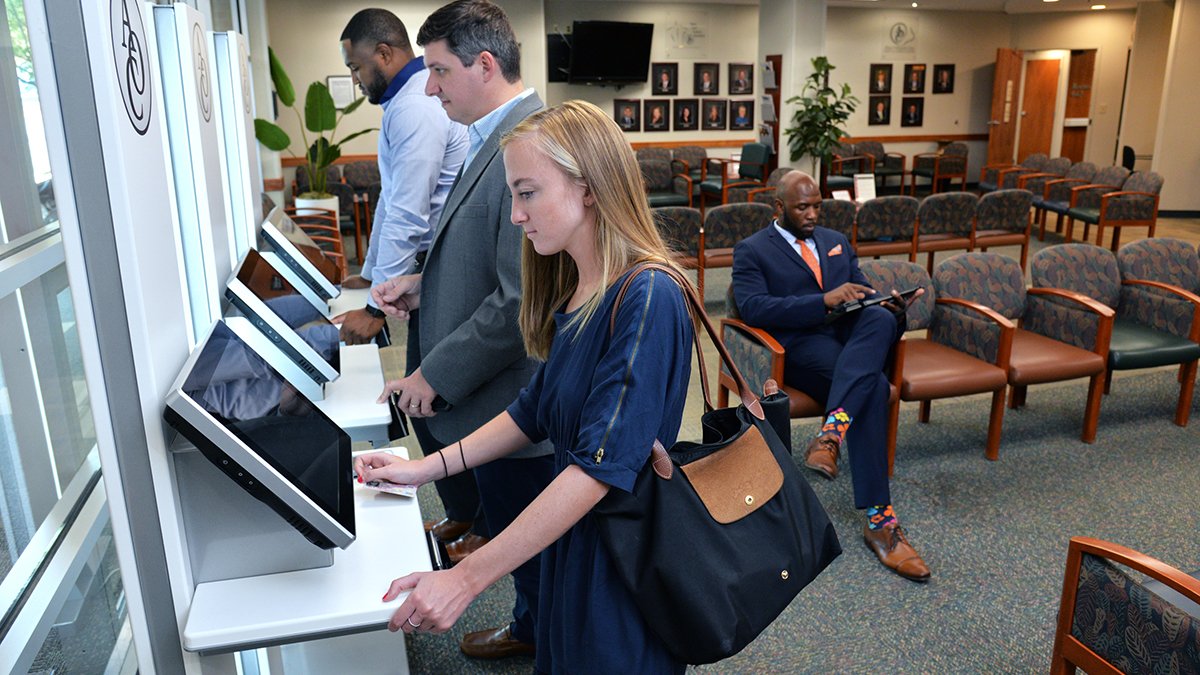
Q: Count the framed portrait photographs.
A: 13